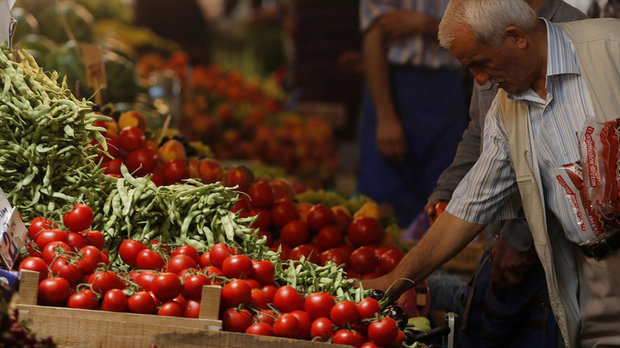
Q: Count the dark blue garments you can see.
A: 2